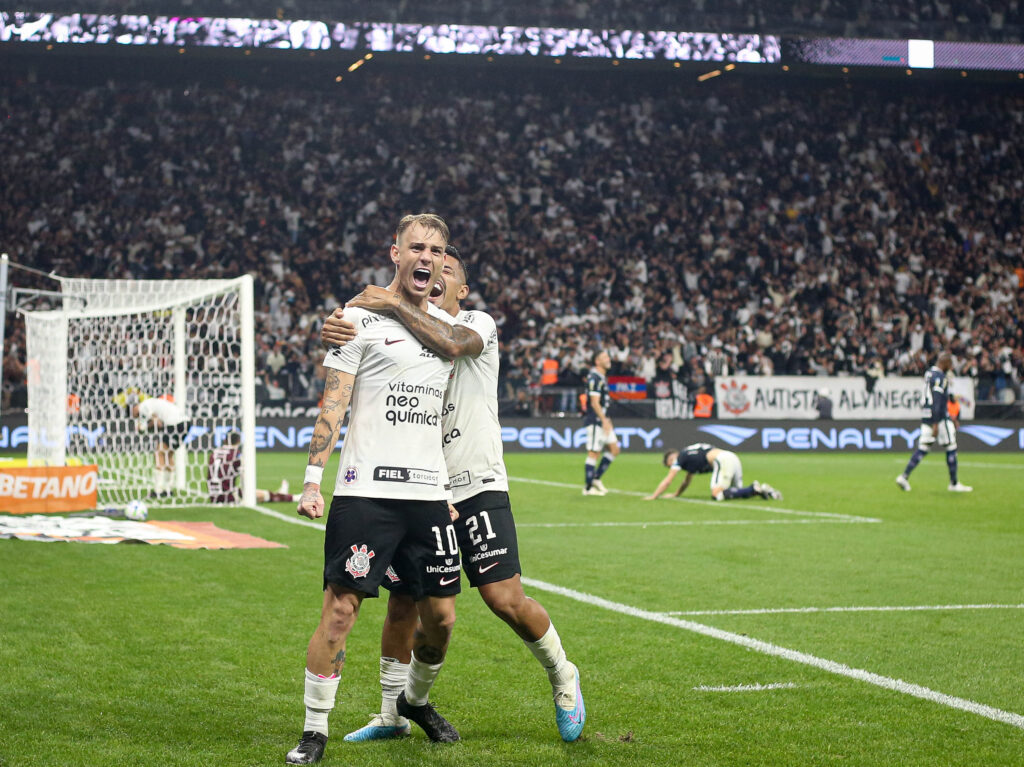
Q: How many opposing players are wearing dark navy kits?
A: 3